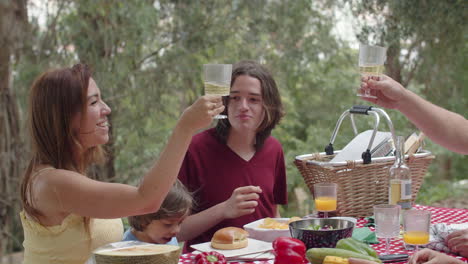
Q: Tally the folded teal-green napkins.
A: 1